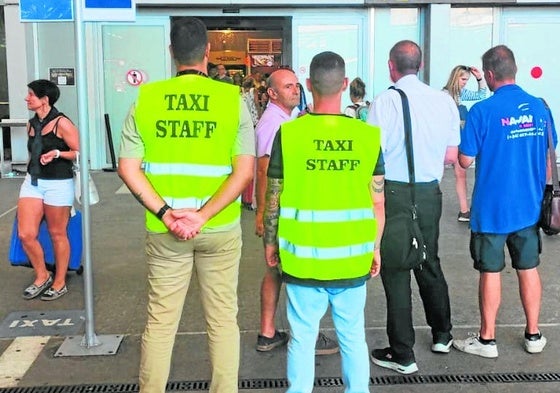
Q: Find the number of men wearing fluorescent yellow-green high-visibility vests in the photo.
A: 2